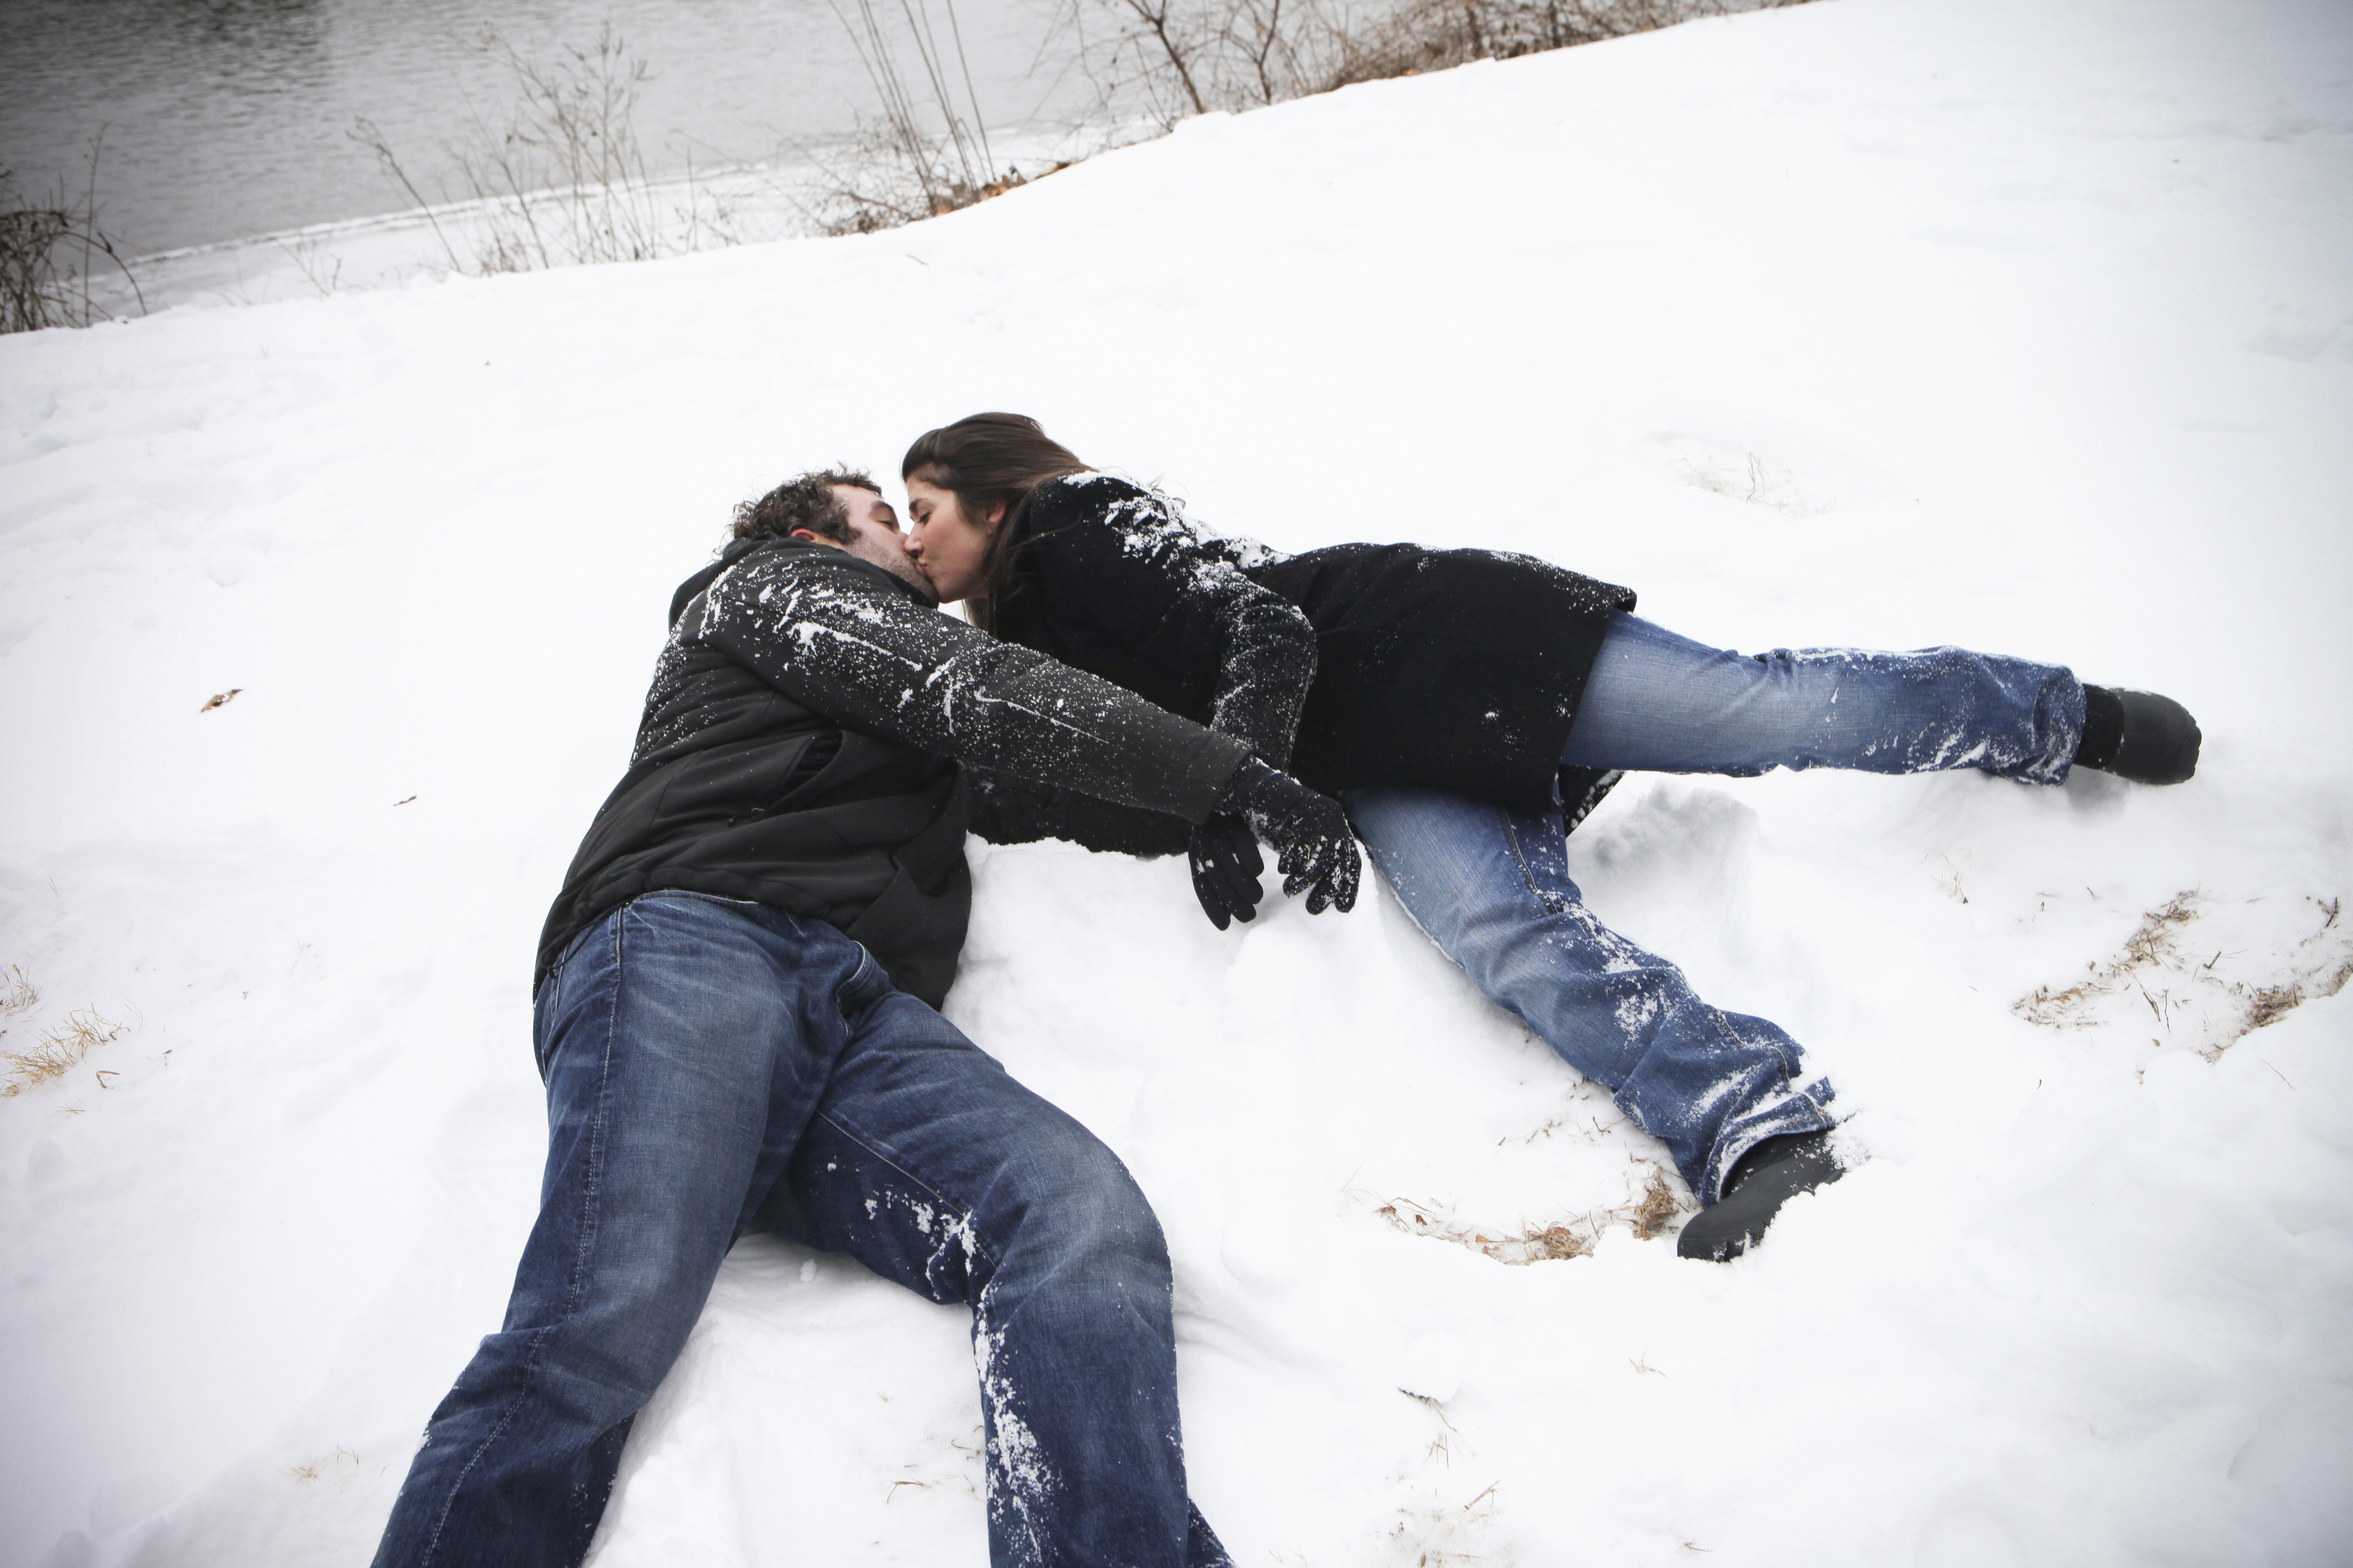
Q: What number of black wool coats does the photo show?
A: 1